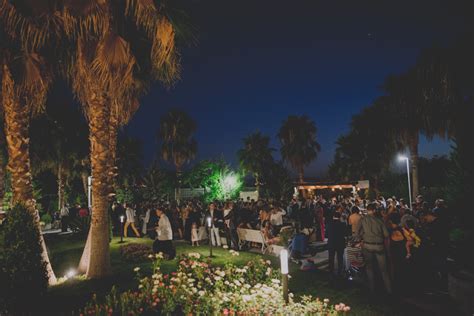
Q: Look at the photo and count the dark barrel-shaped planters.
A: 1